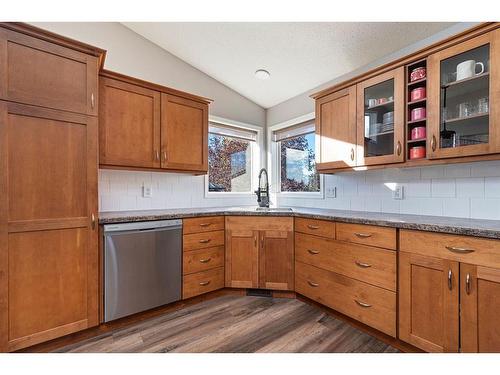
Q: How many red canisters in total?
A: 5